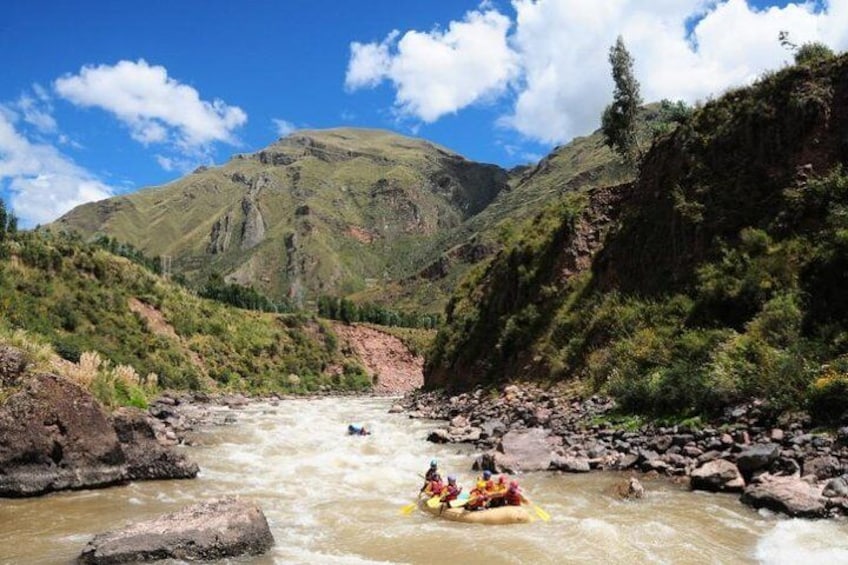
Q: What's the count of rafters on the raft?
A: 7